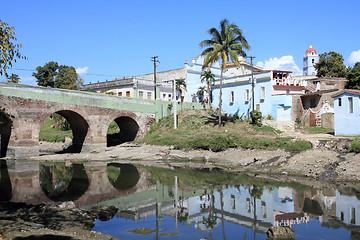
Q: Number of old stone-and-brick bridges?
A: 1